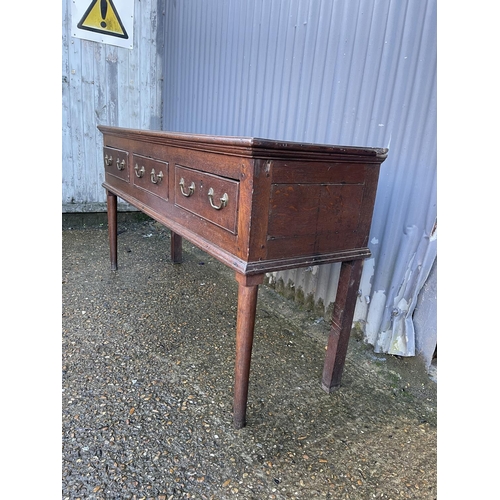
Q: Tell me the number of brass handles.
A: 6